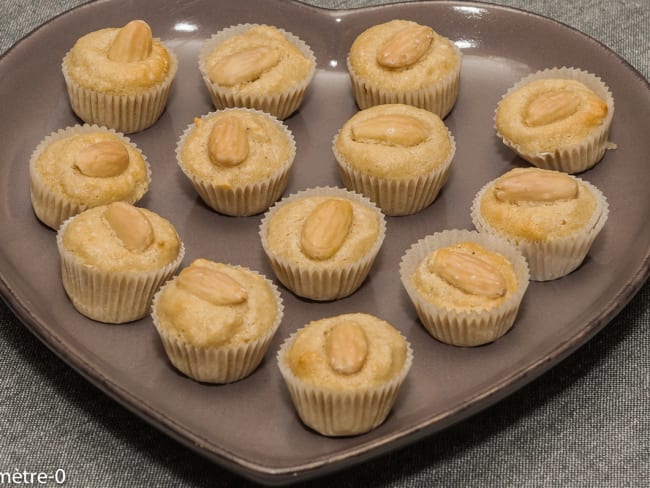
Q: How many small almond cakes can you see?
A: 13